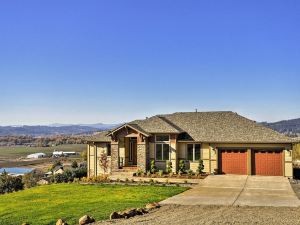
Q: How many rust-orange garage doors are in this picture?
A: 2